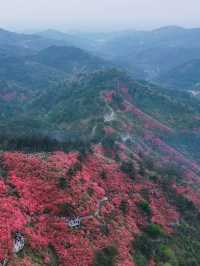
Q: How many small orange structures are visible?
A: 0